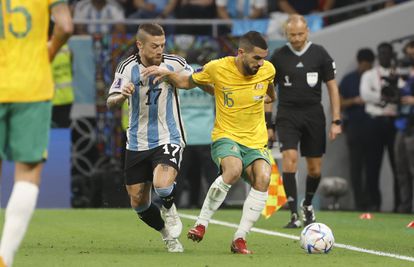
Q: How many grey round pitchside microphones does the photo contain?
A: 1